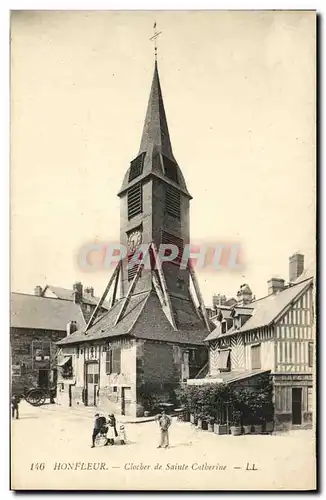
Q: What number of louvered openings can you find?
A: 6